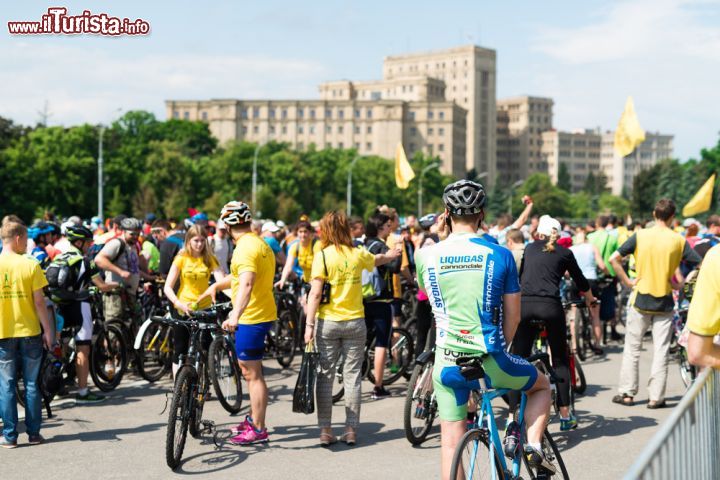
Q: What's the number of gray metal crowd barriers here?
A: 1